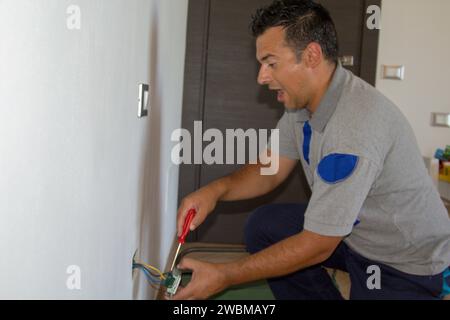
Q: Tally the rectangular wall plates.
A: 3